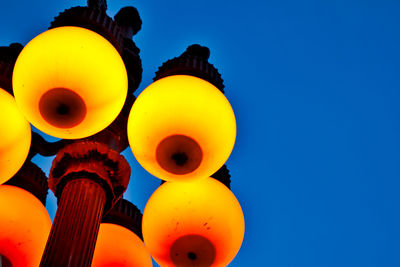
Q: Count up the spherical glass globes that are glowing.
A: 6